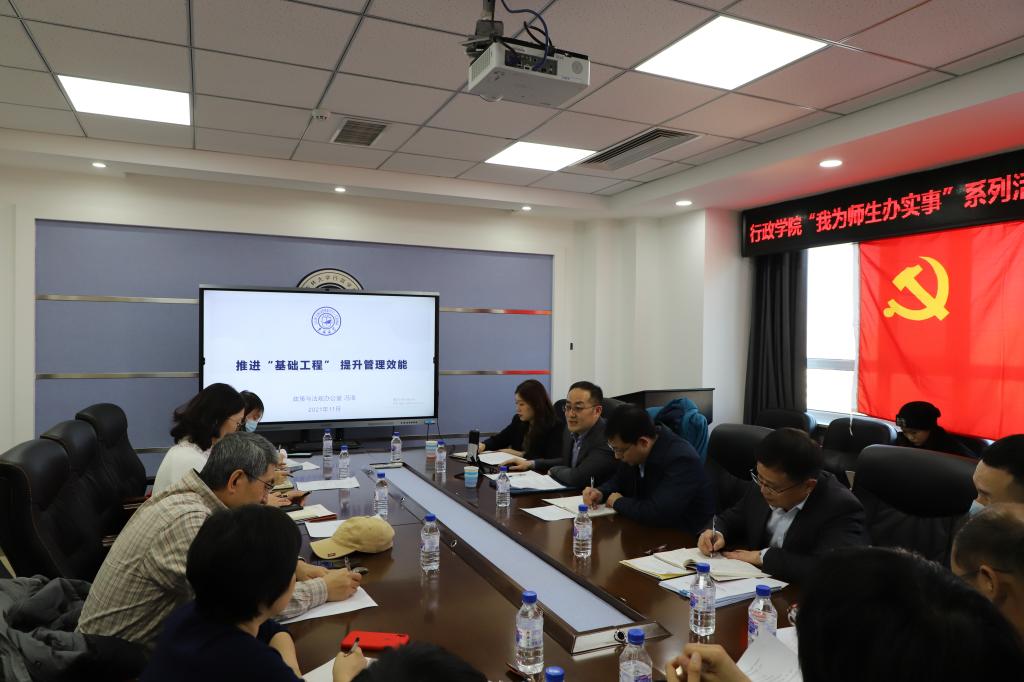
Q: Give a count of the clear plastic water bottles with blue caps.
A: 13